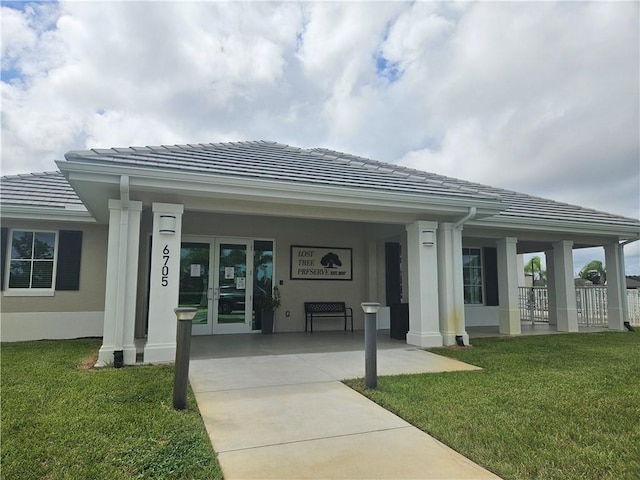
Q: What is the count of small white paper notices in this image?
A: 3